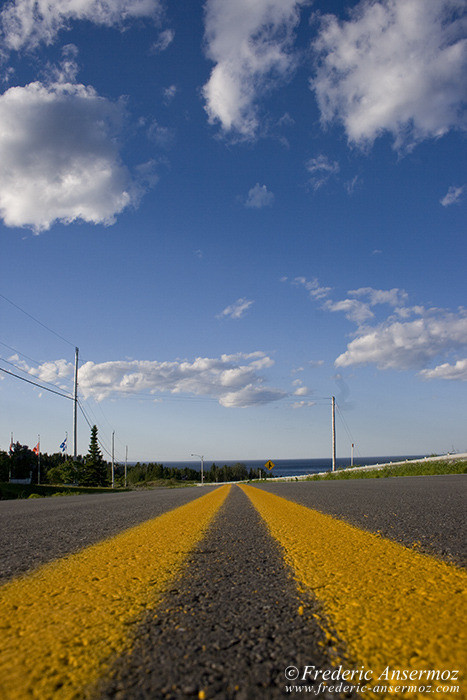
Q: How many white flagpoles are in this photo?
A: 3